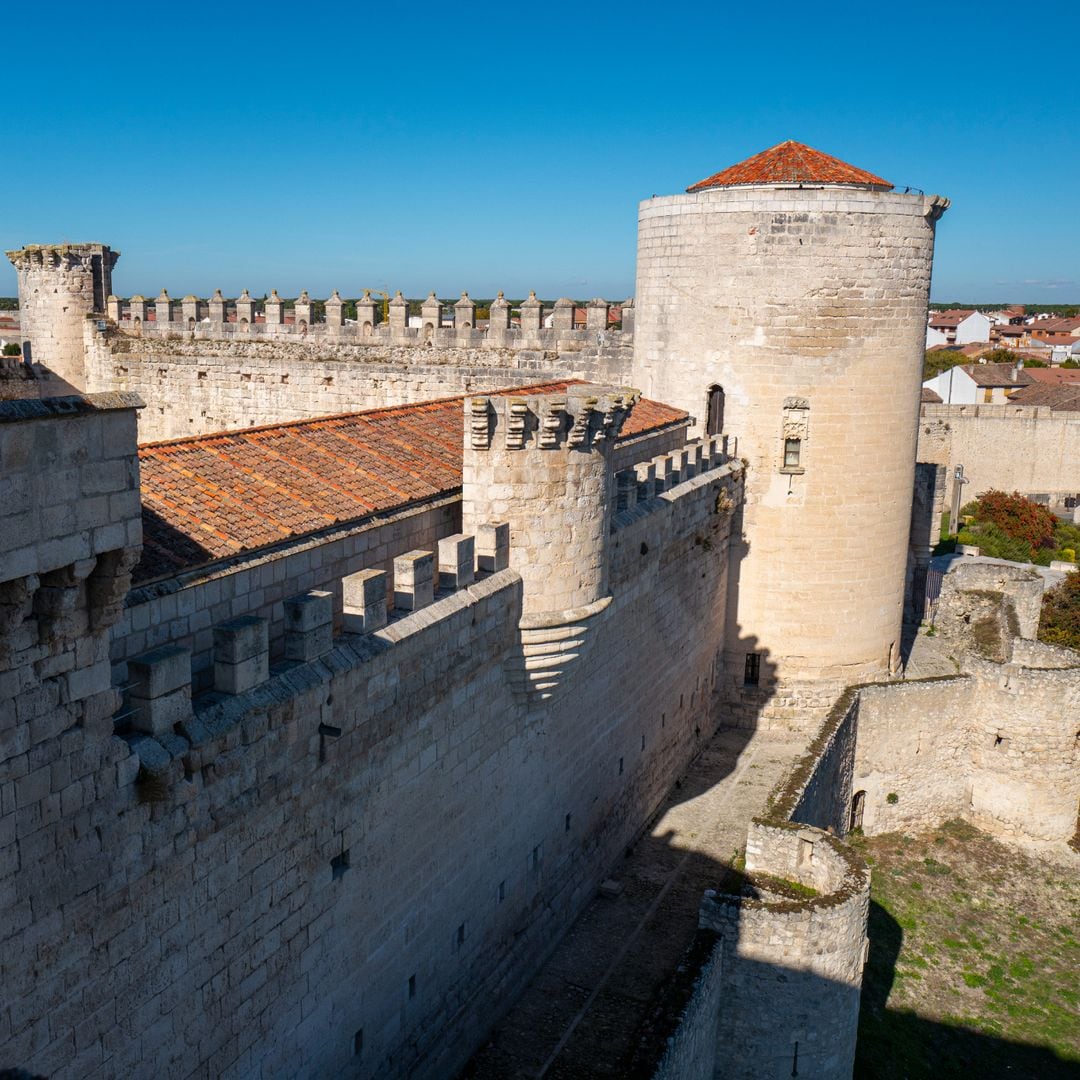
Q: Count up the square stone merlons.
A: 14